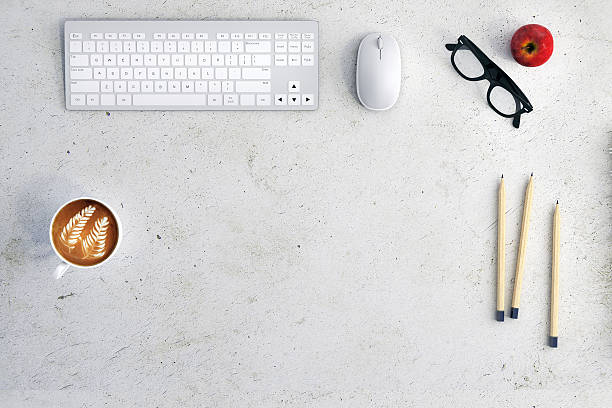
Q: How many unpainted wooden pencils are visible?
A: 3